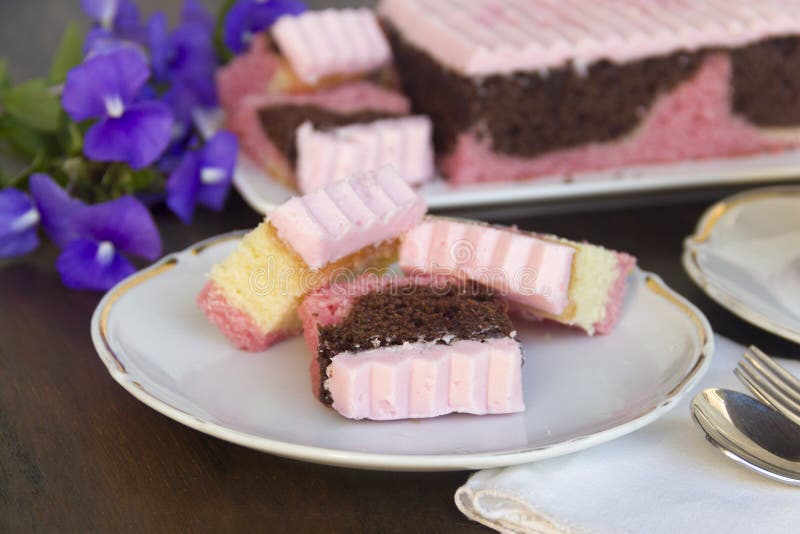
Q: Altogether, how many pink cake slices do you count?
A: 5